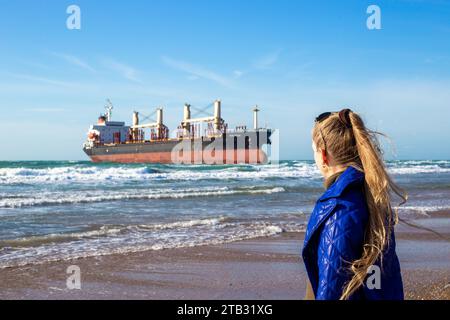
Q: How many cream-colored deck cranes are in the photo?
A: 4